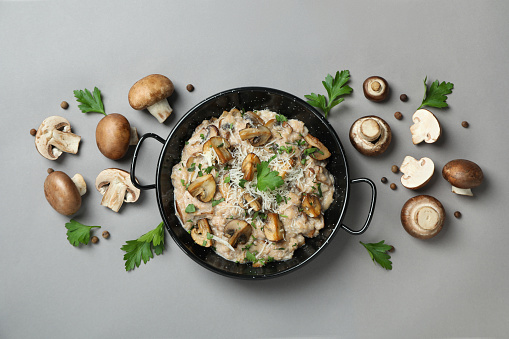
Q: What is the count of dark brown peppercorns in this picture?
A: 14